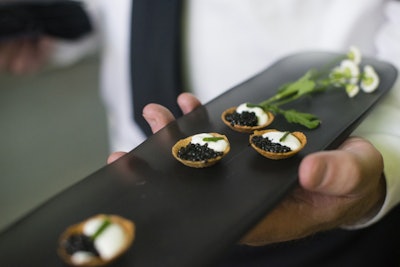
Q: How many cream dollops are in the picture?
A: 4